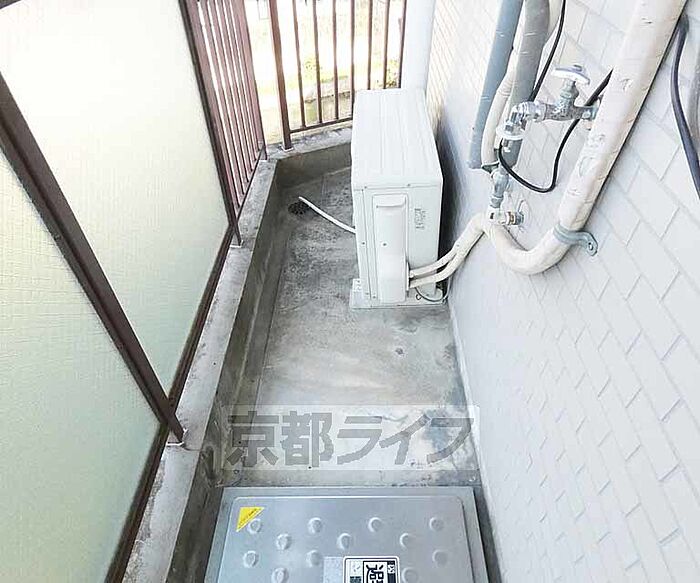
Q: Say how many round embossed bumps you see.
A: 12